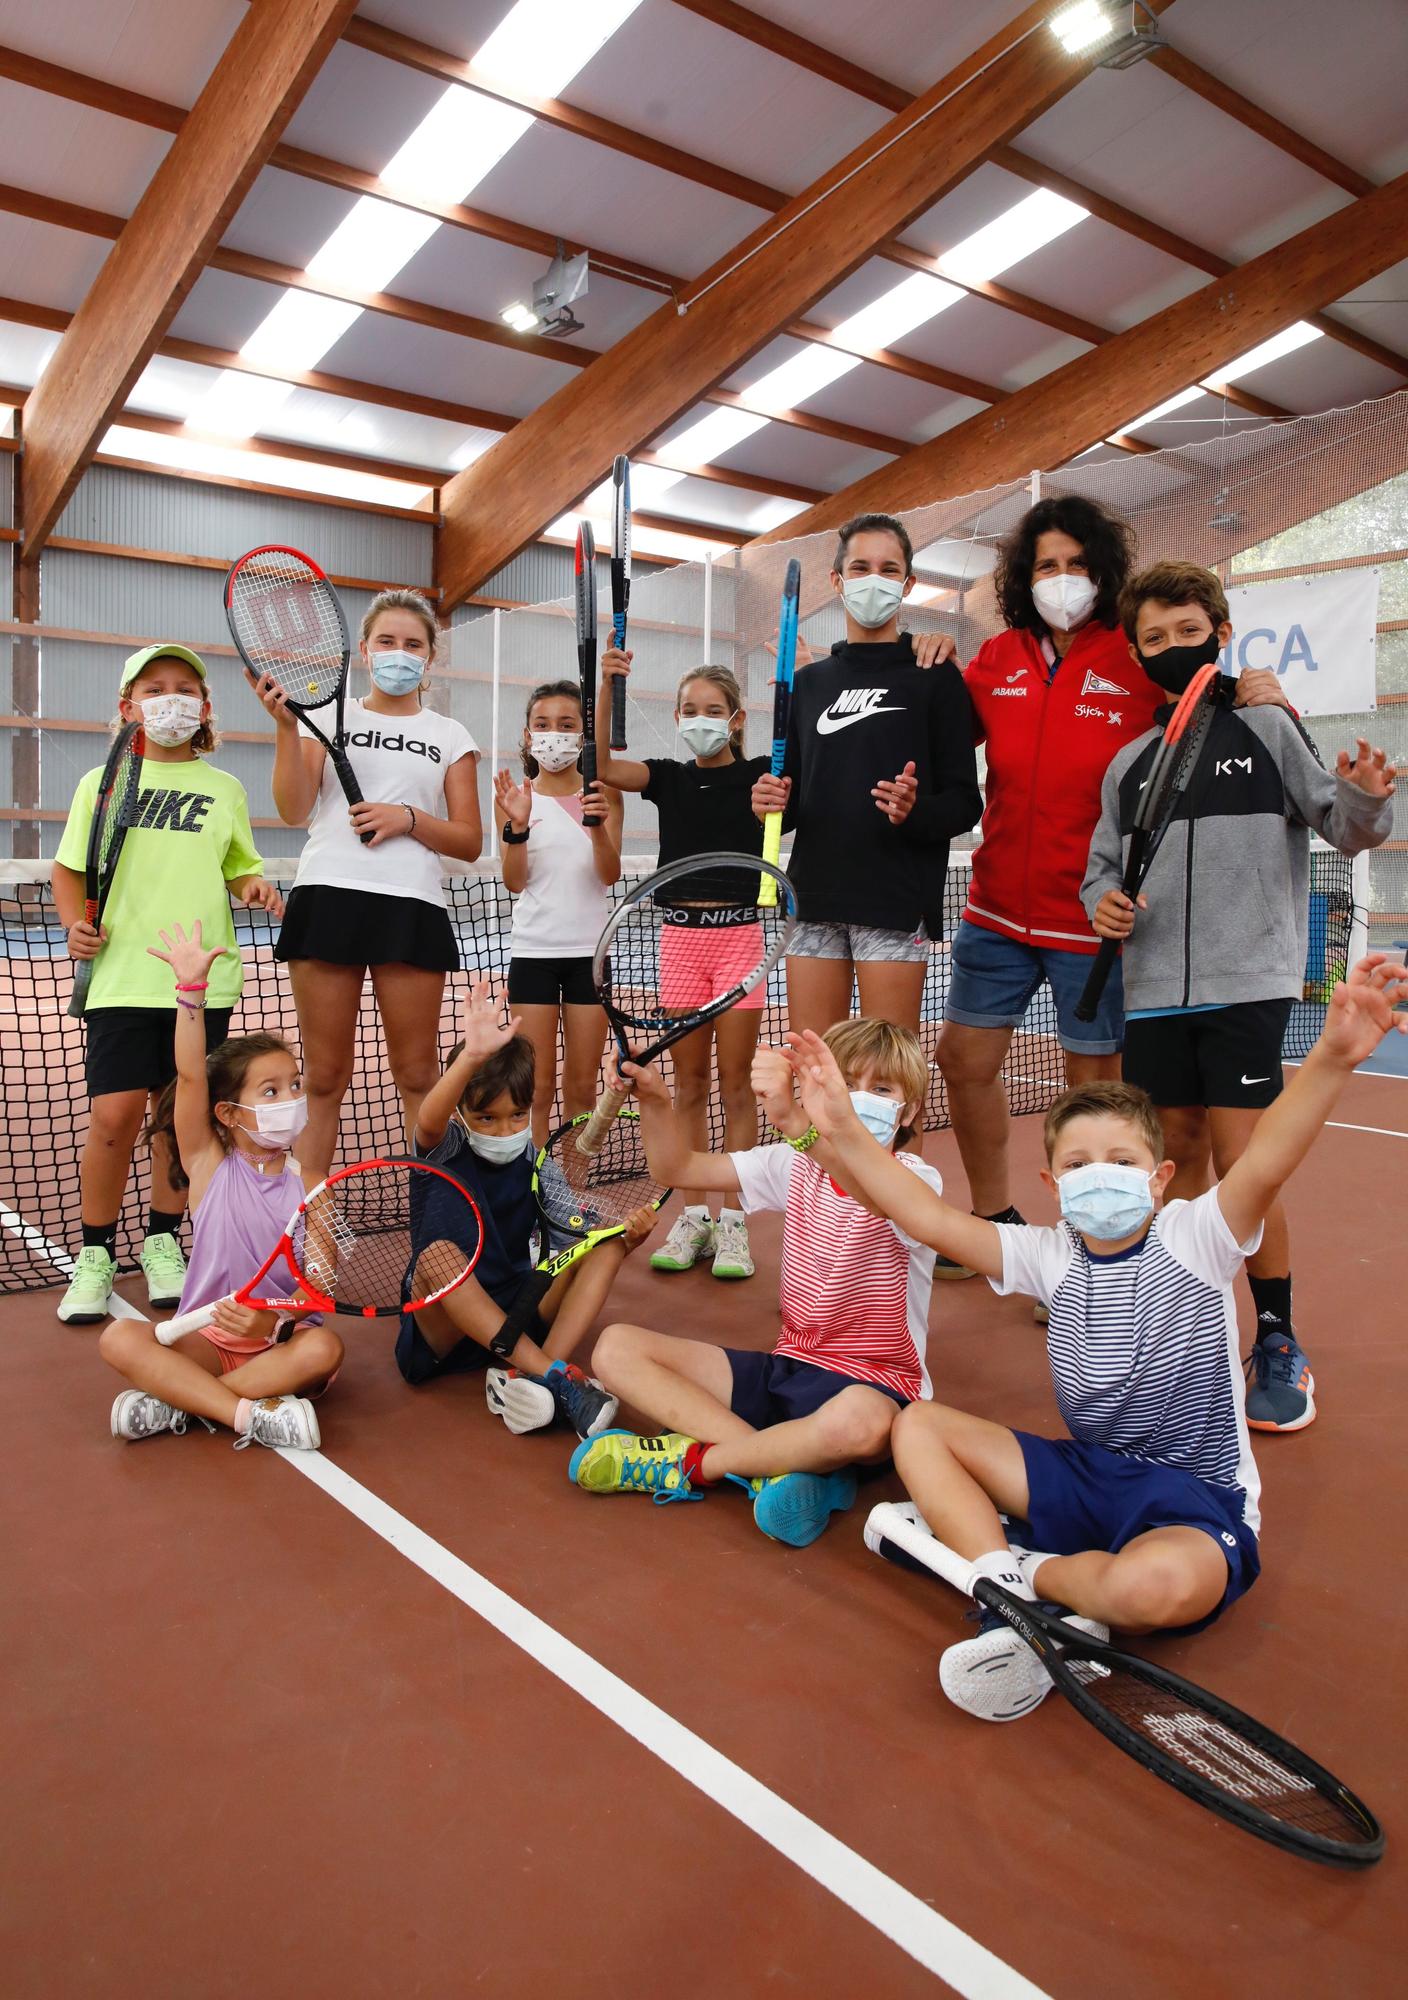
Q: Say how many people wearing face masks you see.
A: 11